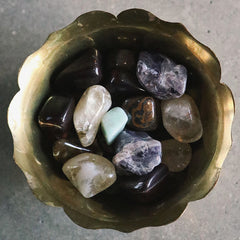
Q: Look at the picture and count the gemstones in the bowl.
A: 14